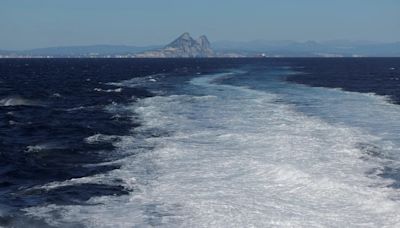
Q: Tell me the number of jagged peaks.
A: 2